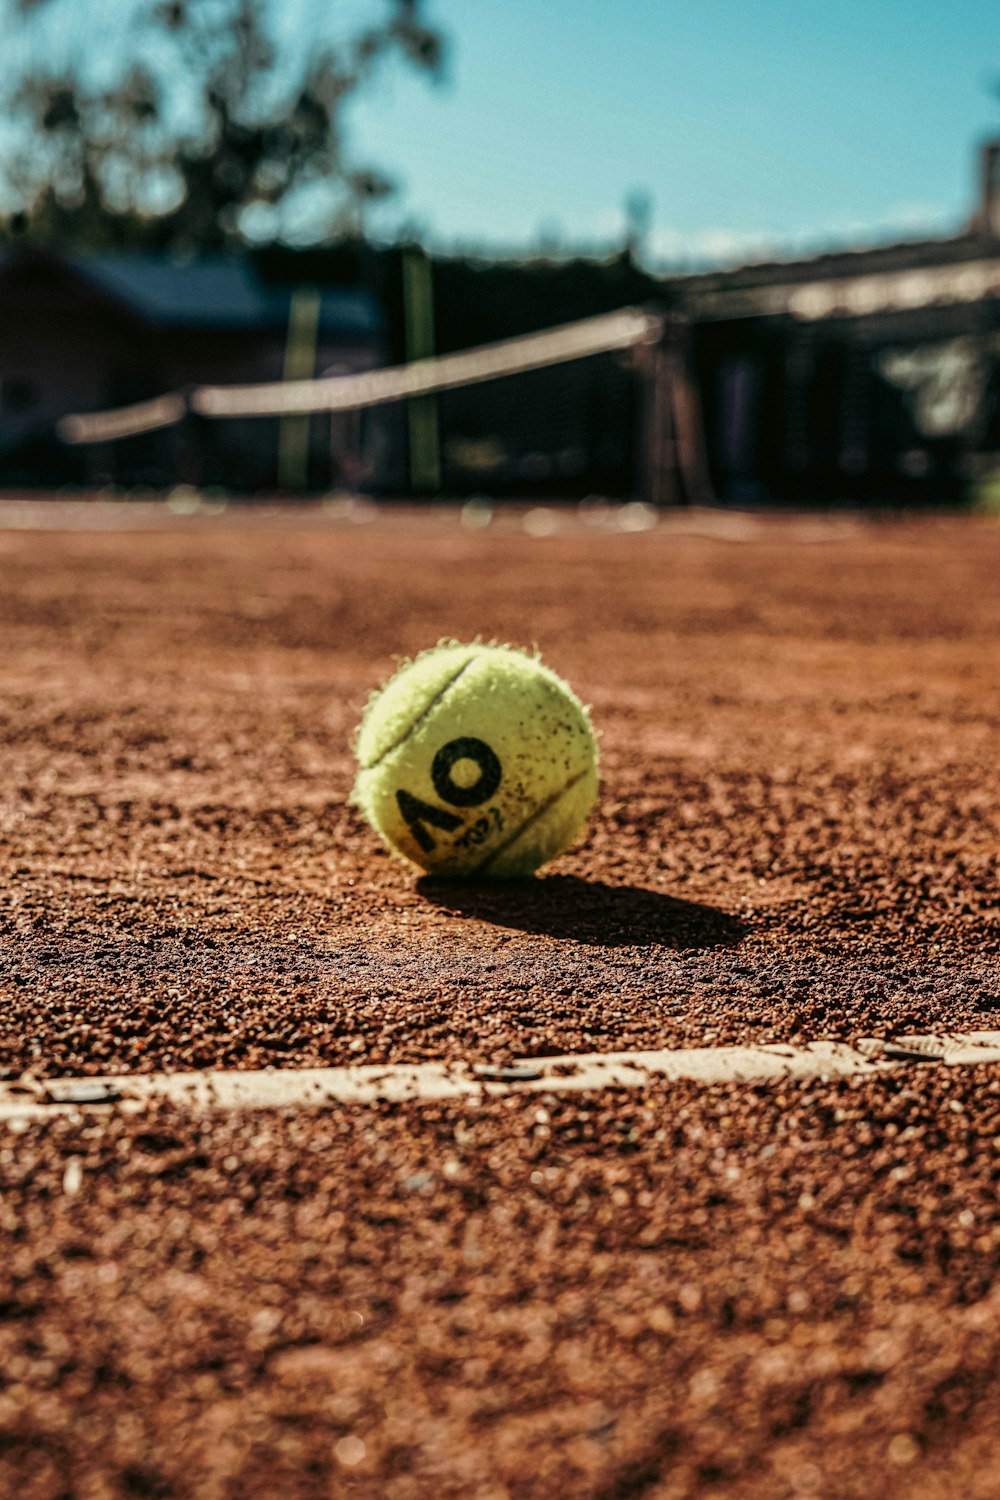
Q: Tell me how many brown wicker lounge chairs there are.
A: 0